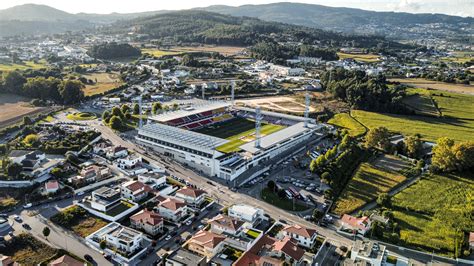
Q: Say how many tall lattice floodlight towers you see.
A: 4